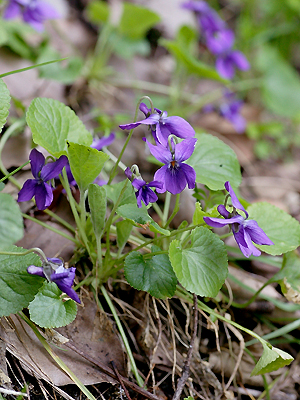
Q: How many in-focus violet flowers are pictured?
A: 6